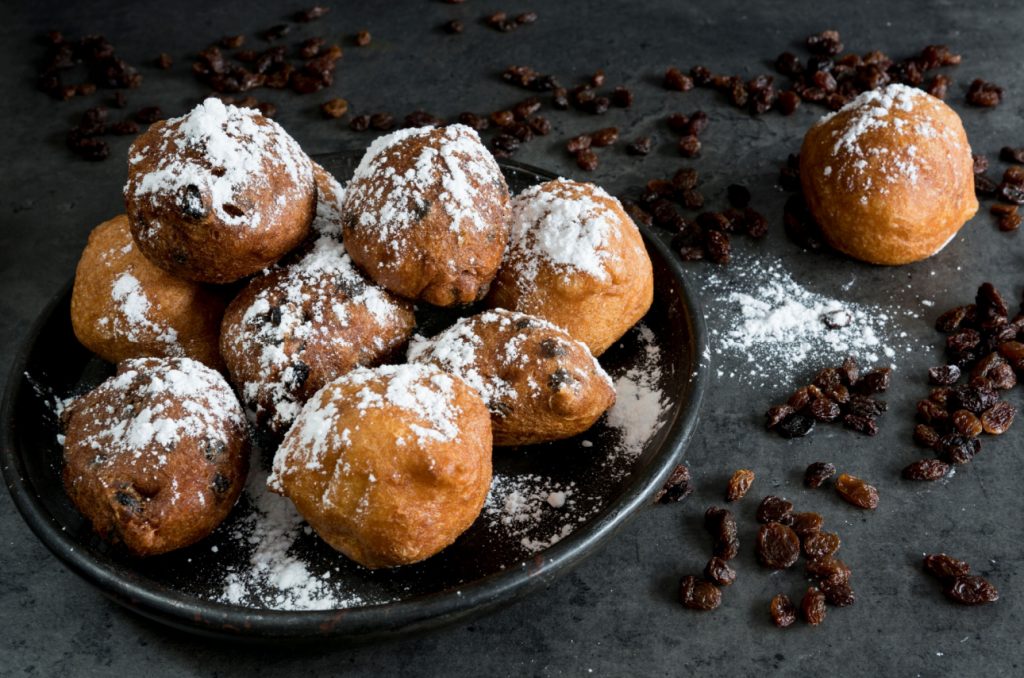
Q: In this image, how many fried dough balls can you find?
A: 10